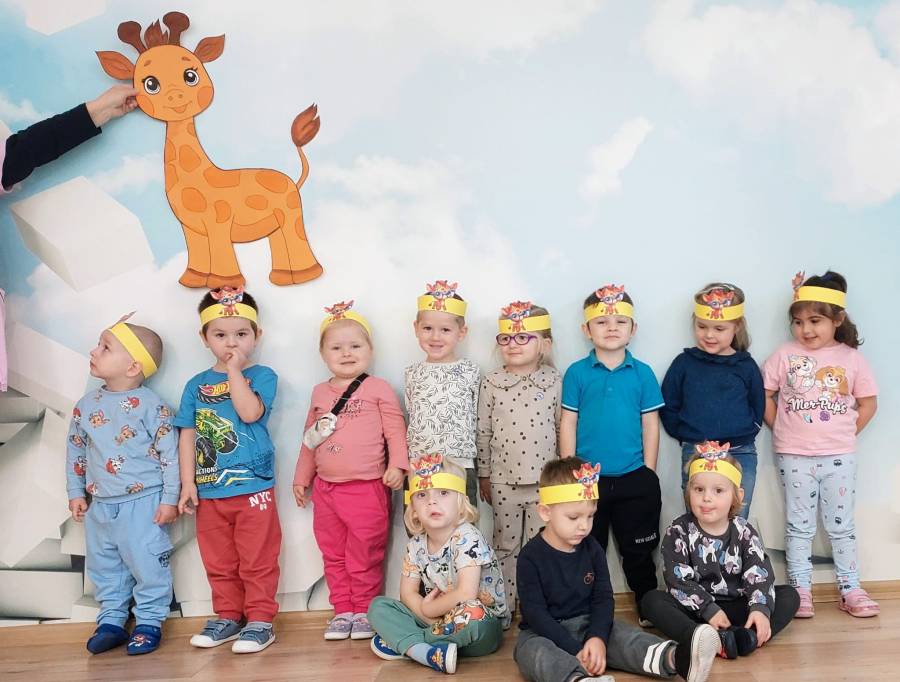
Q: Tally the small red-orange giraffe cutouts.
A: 11